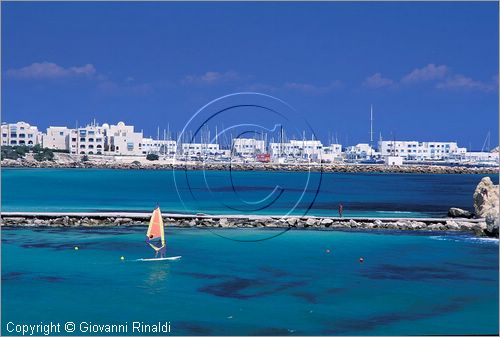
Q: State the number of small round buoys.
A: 4